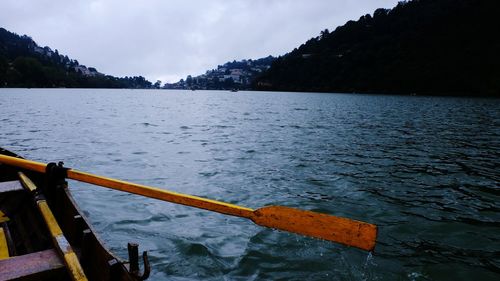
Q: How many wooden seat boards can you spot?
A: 2